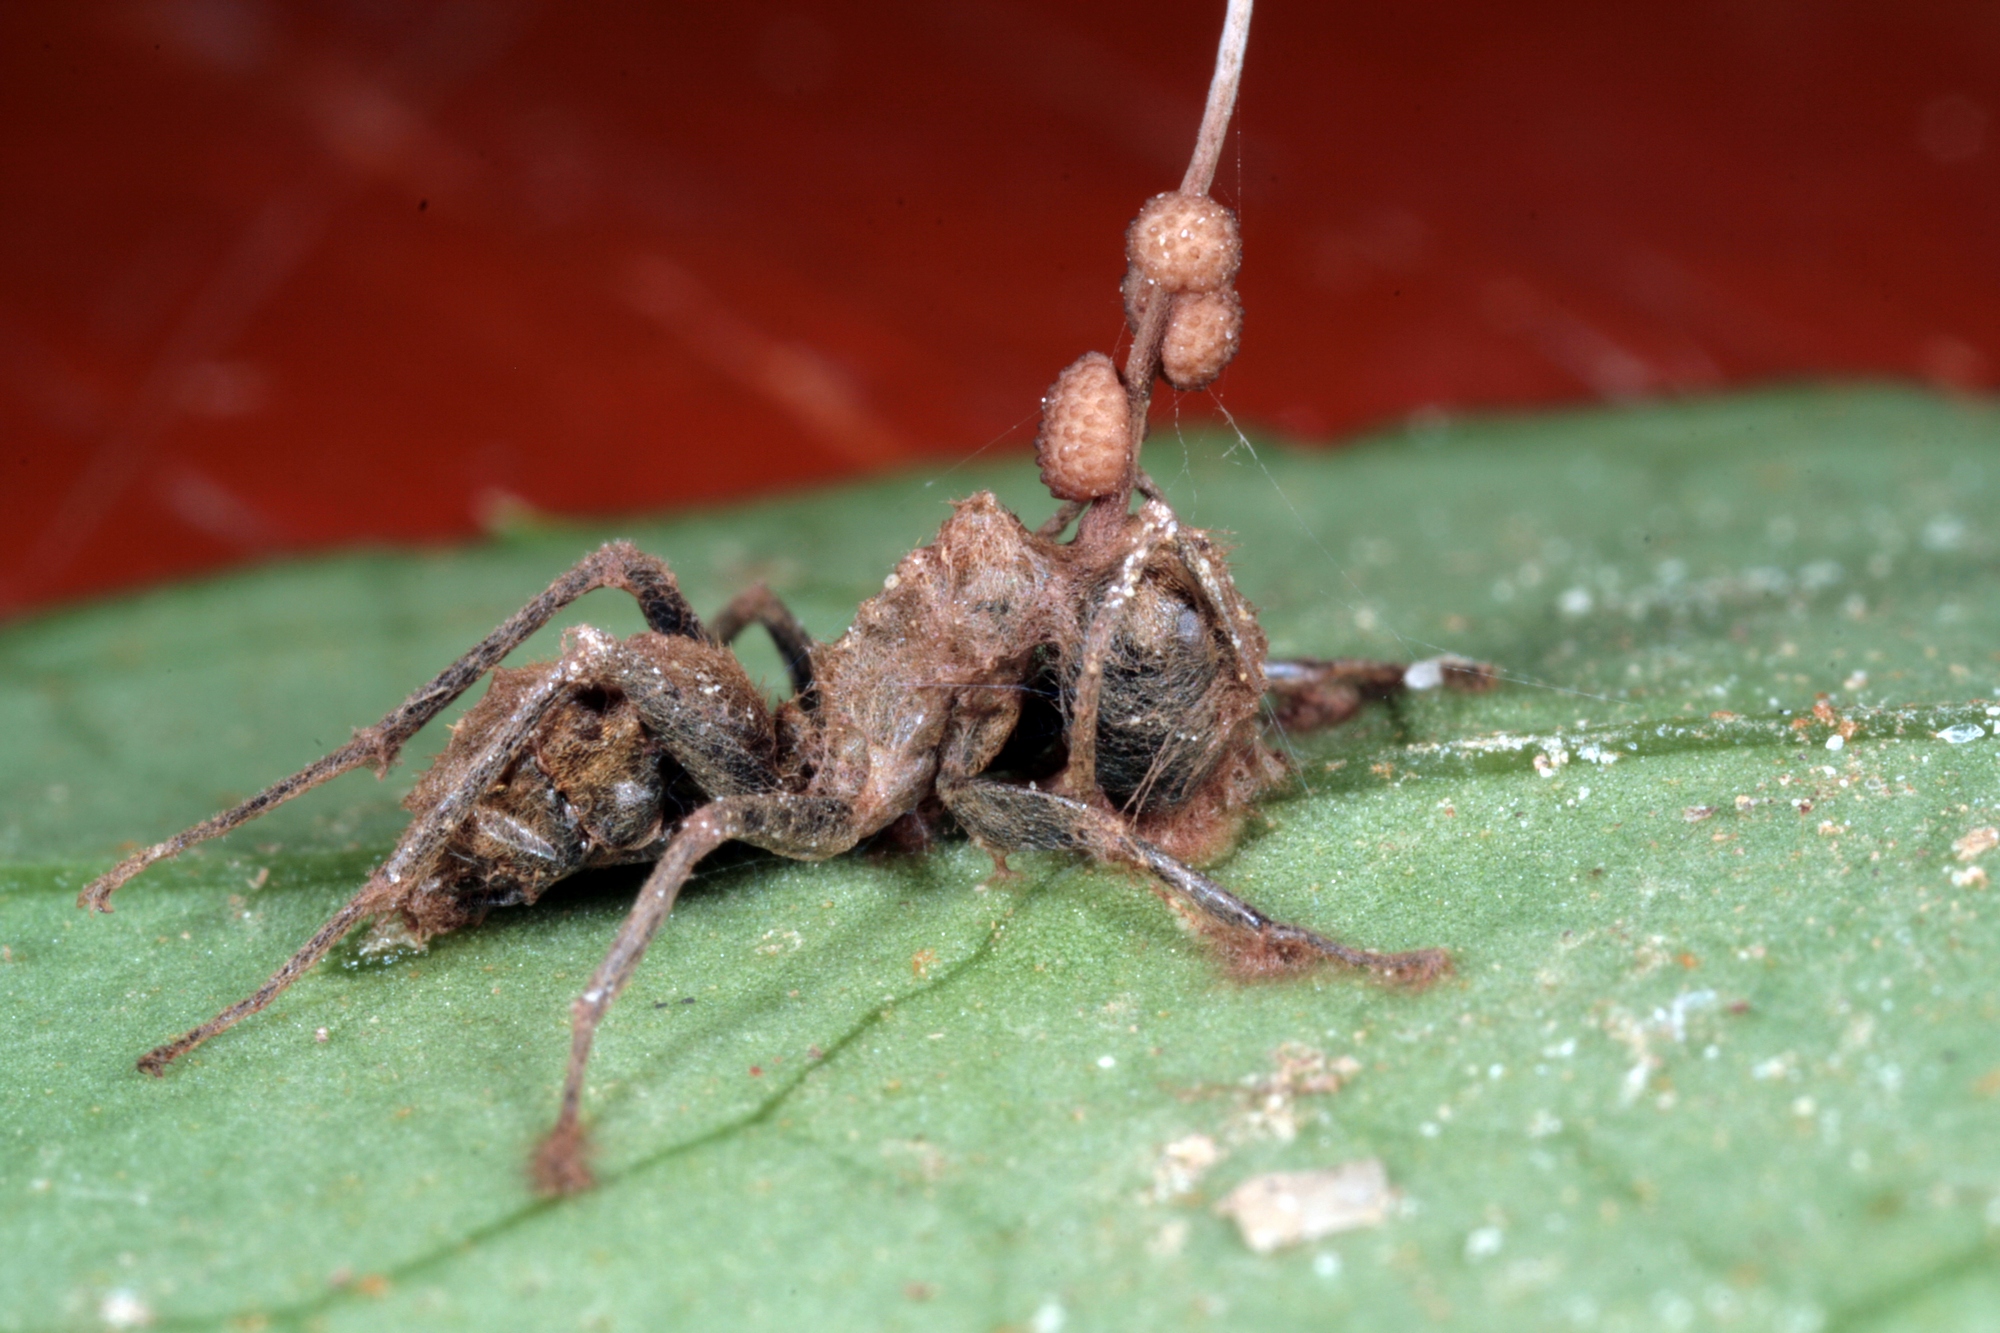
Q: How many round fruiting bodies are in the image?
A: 4